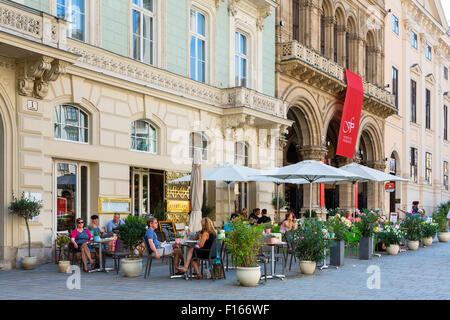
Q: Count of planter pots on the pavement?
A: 11